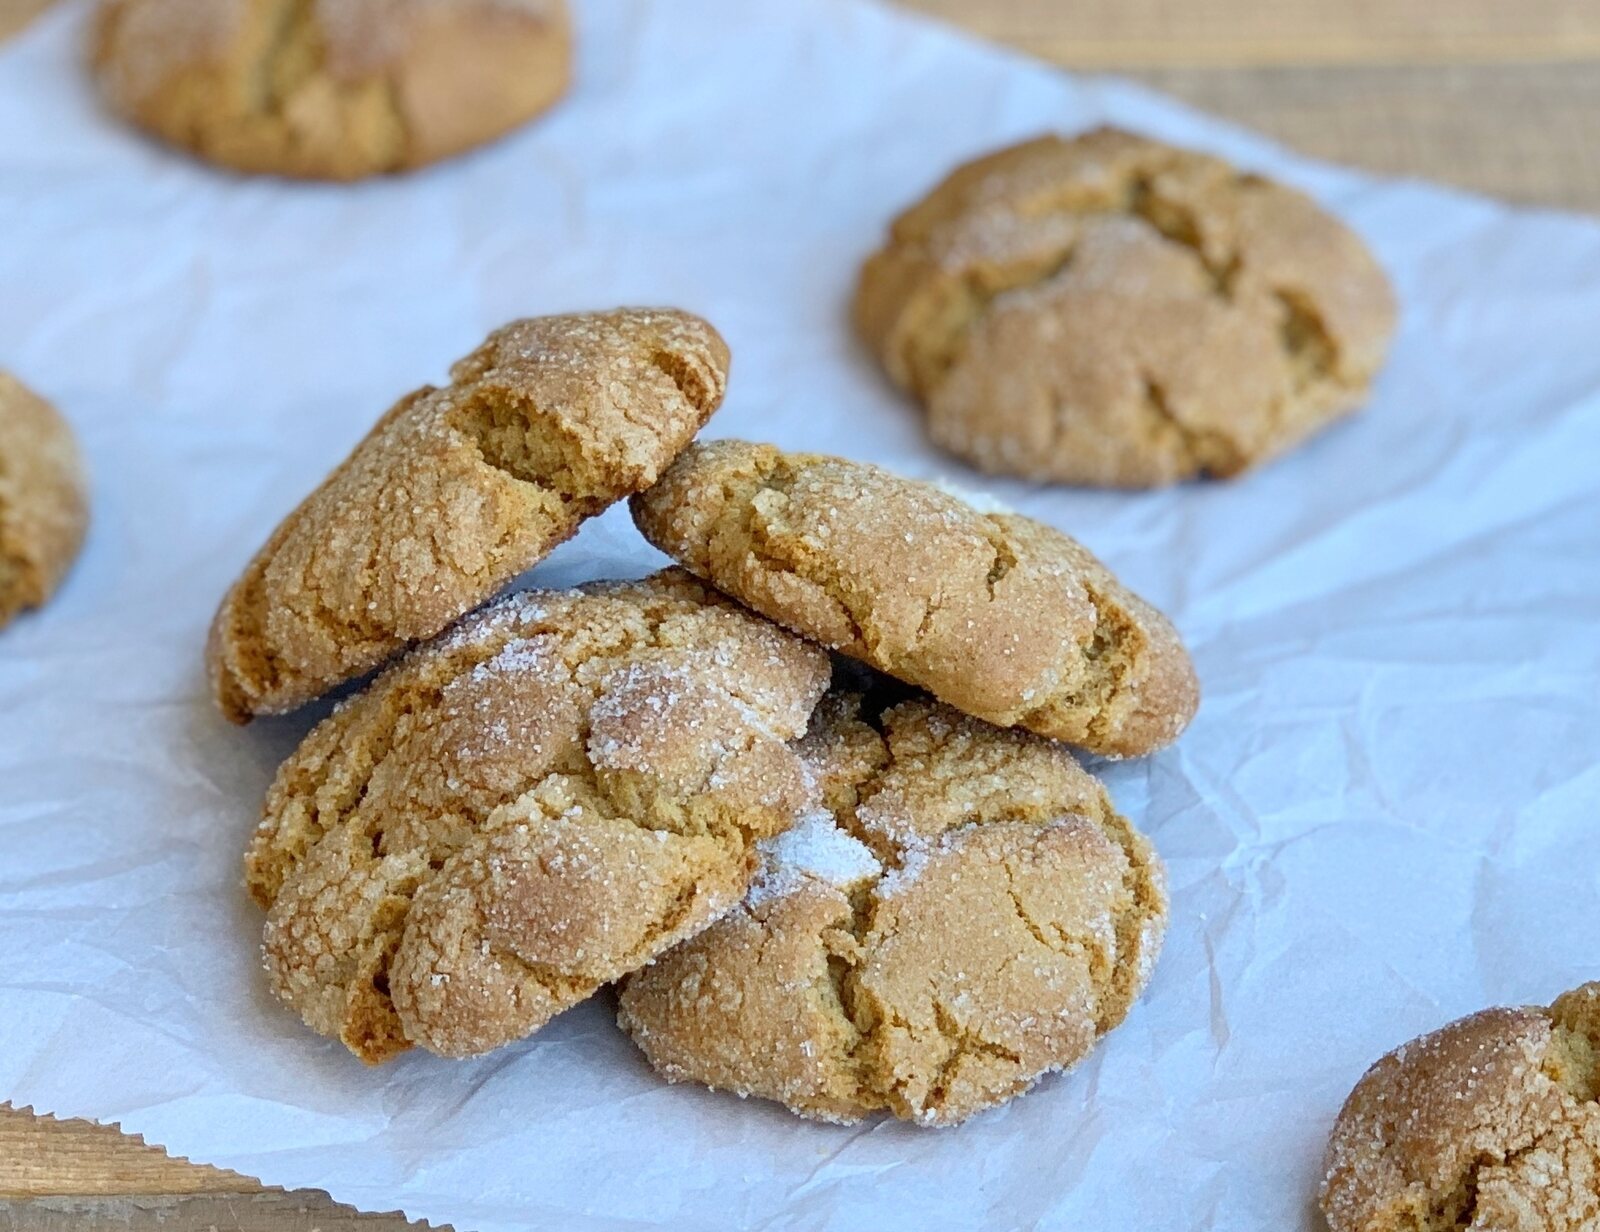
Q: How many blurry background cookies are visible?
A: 3